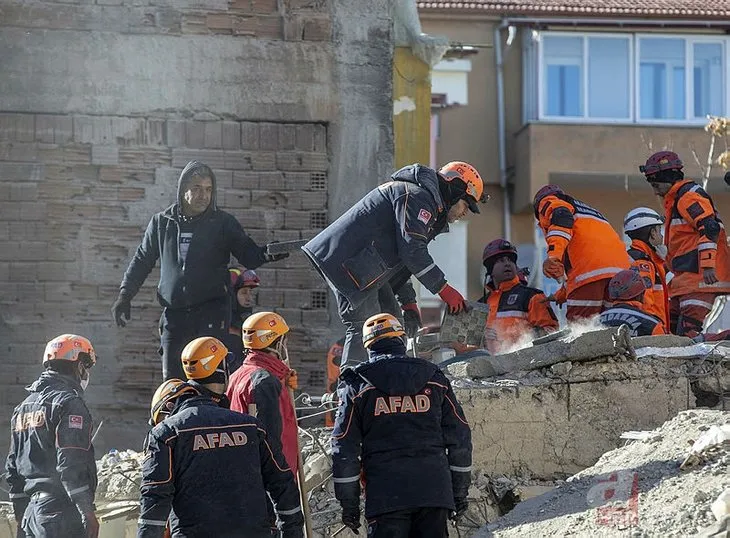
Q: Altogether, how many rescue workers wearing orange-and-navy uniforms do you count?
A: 5